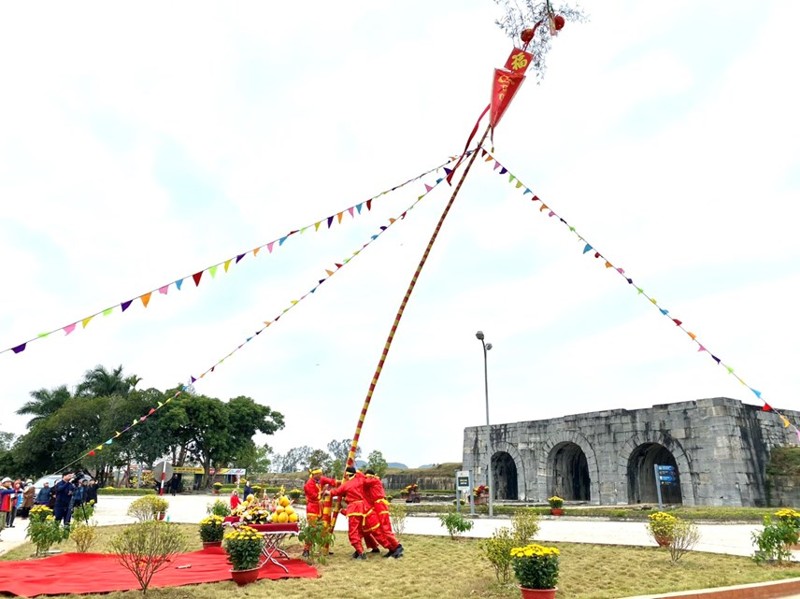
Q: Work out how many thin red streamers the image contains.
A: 1